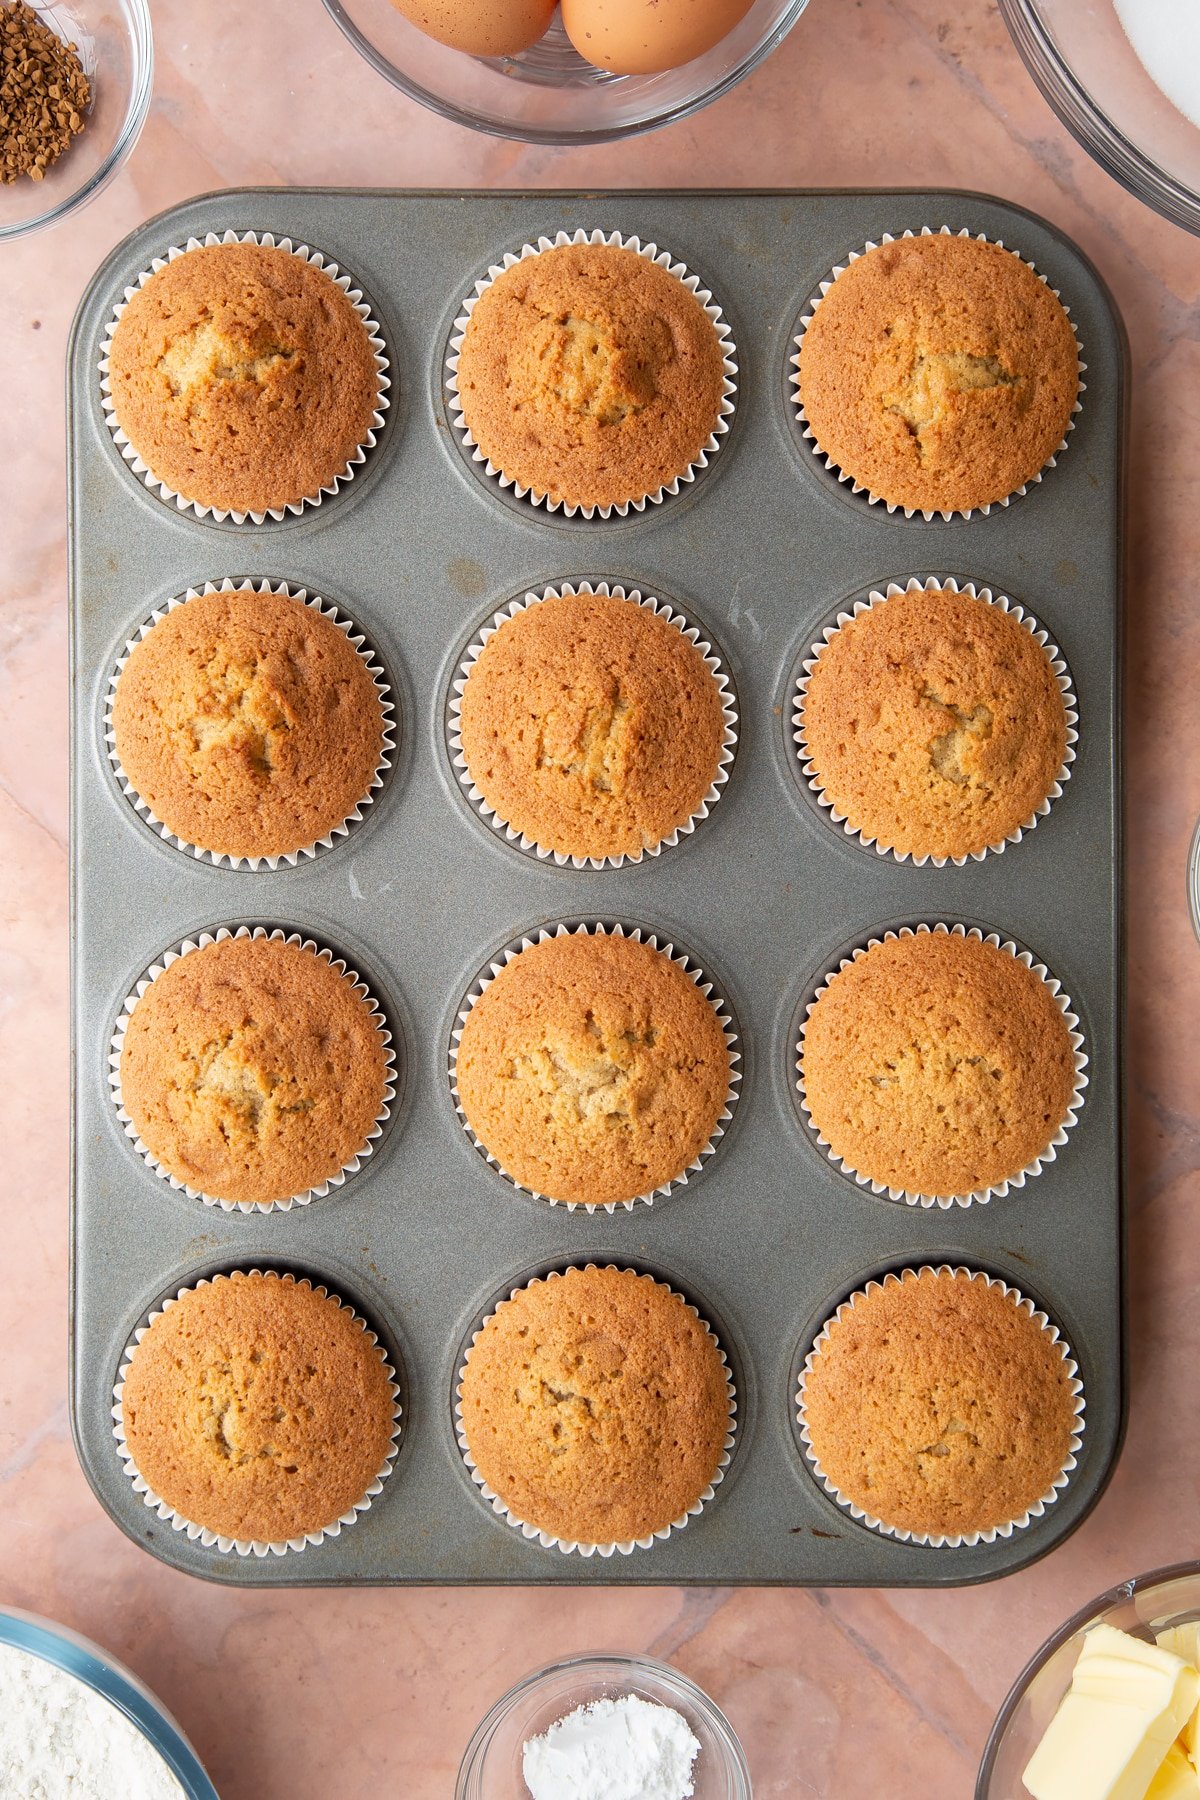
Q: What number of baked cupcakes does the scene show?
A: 12